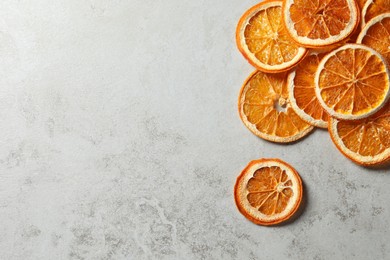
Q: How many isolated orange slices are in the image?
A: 1